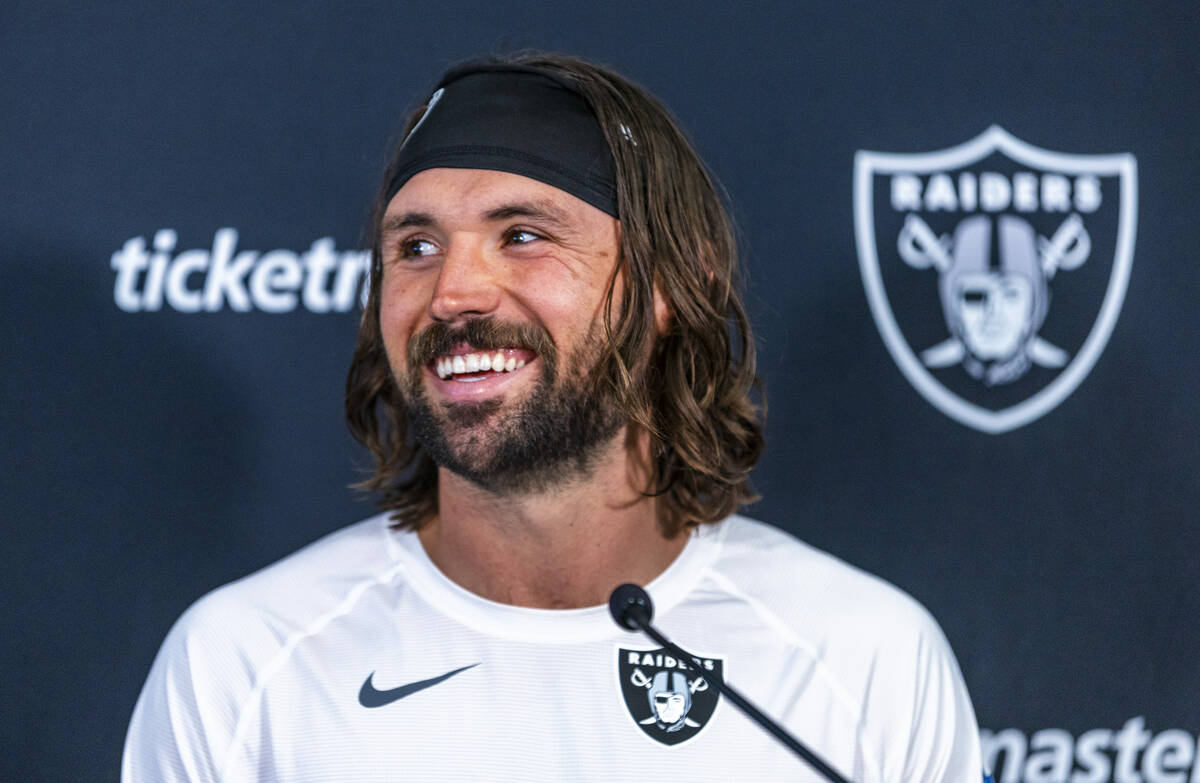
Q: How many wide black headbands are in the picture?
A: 1